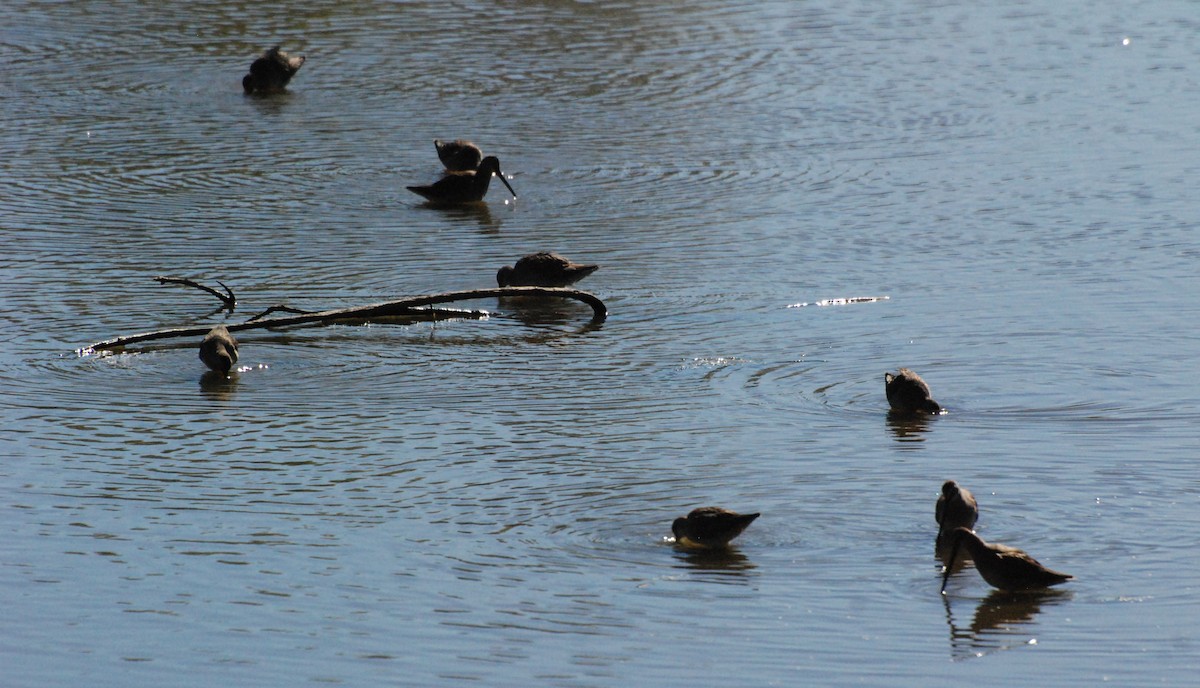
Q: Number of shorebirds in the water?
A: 9